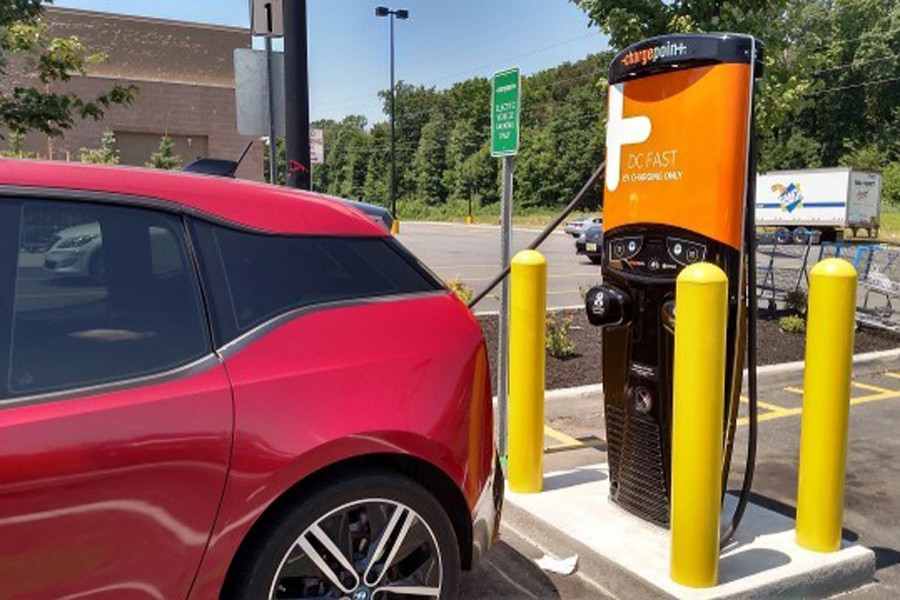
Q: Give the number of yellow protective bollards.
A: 3